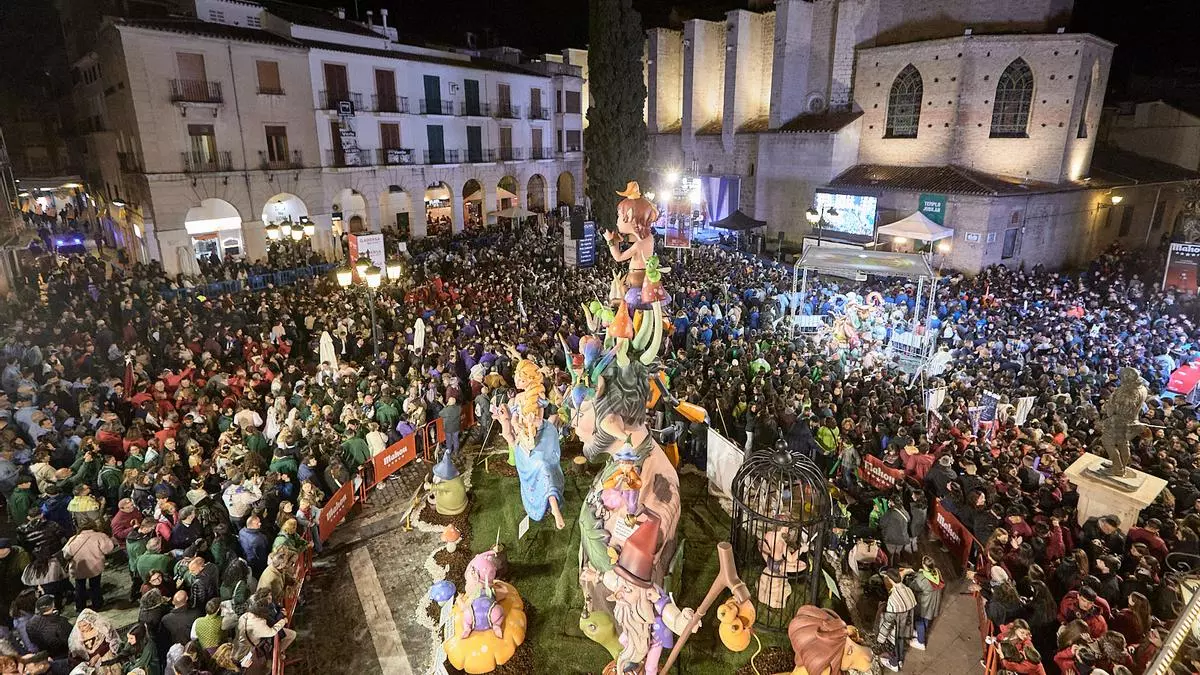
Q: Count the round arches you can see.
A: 9